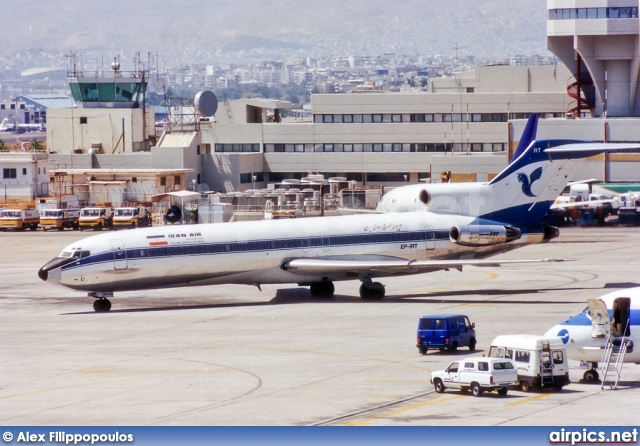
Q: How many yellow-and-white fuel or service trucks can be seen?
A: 4